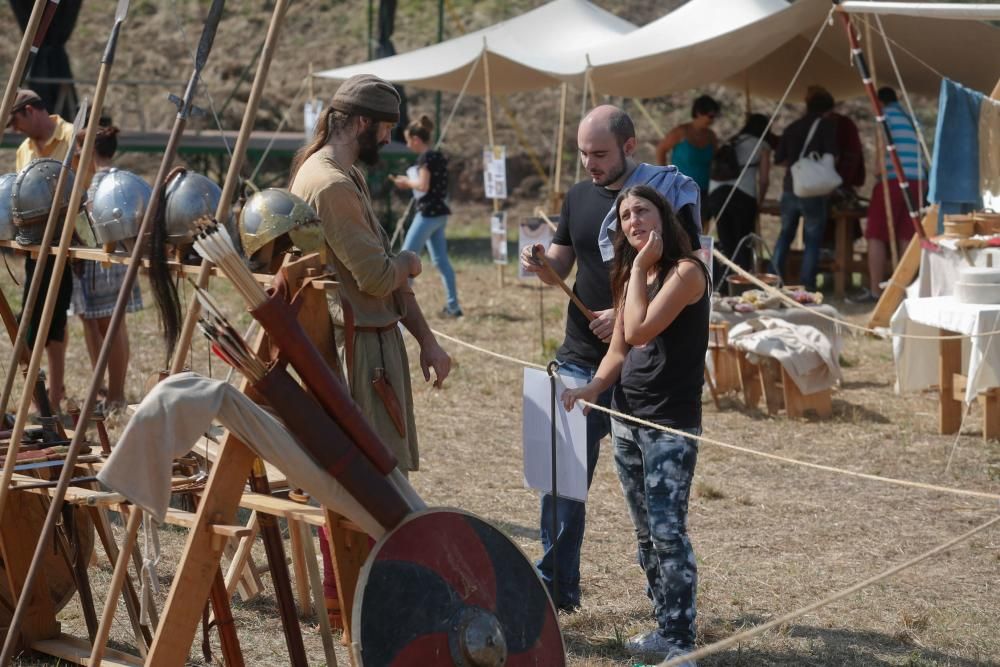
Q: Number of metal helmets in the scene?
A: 5